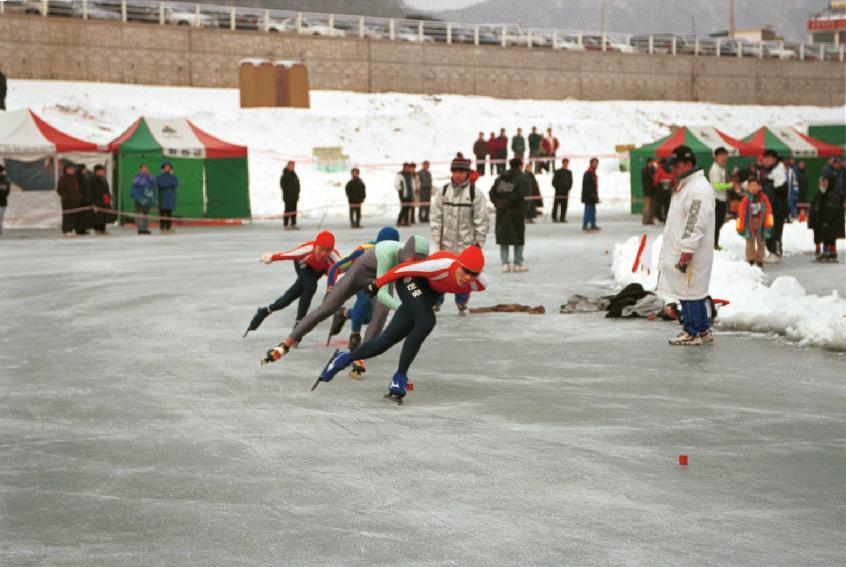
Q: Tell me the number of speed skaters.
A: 4